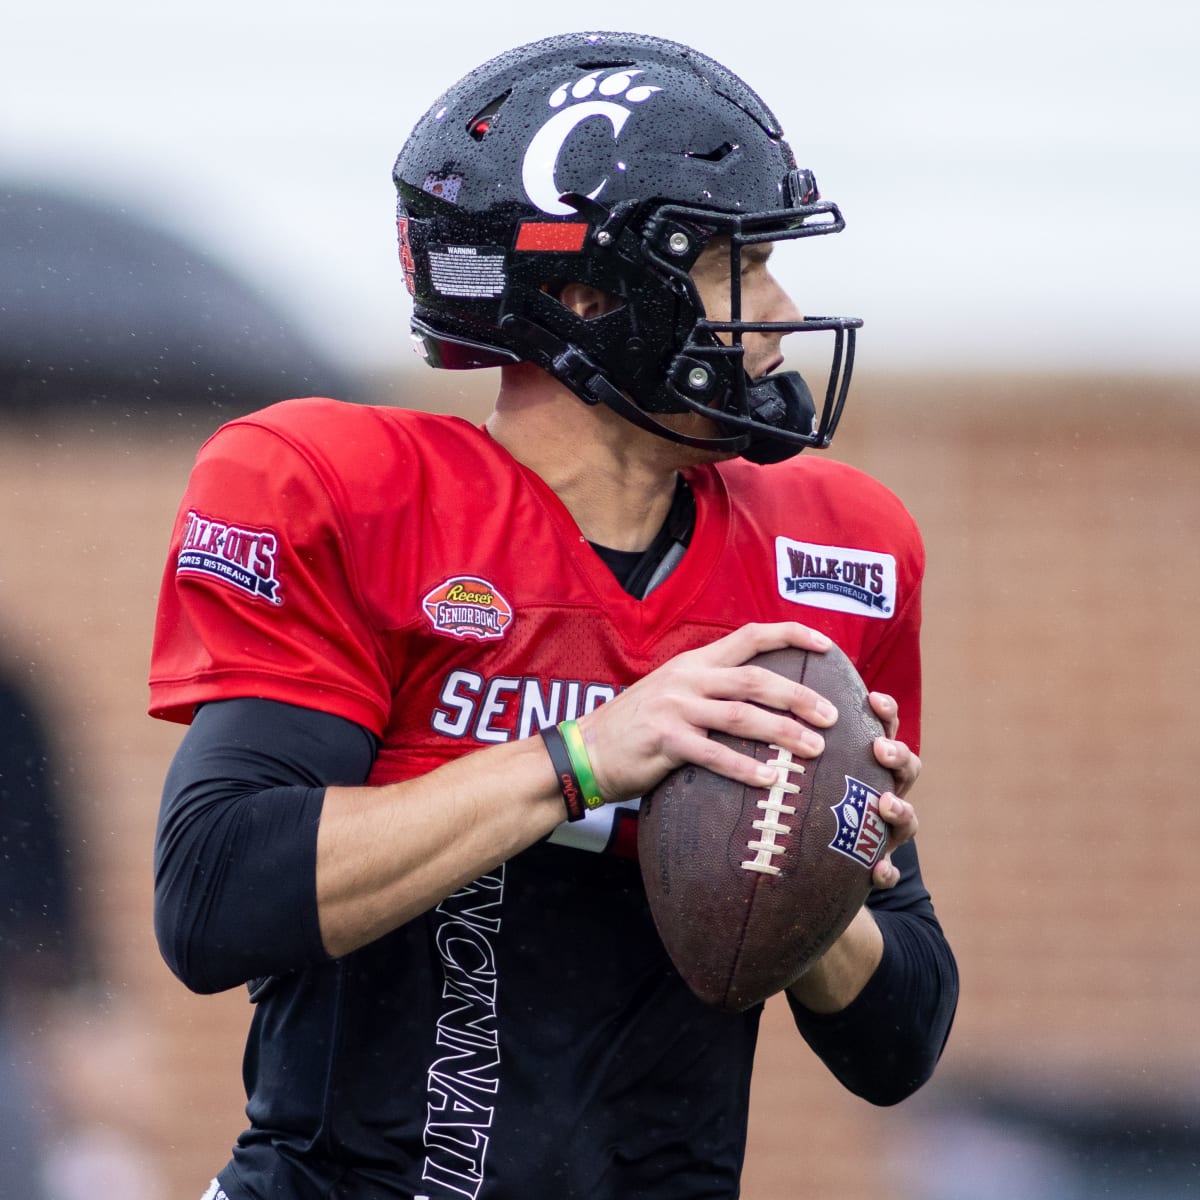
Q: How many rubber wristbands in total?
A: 2